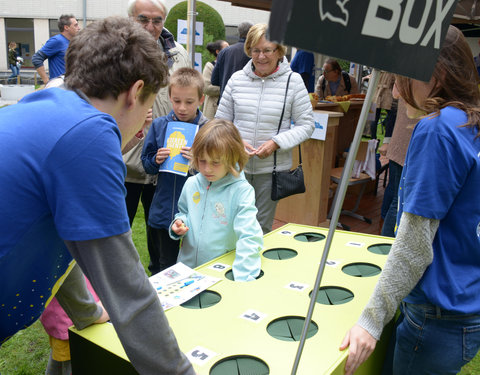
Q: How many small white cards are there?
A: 7